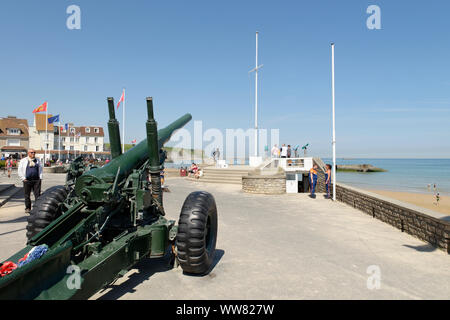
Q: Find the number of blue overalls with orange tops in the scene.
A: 2